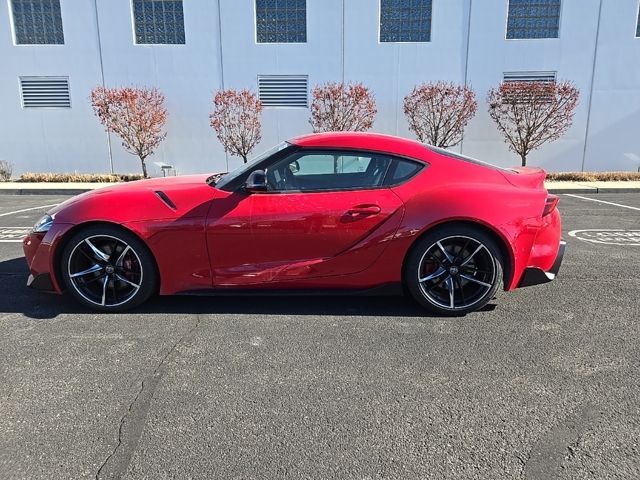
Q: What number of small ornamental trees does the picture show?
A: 5